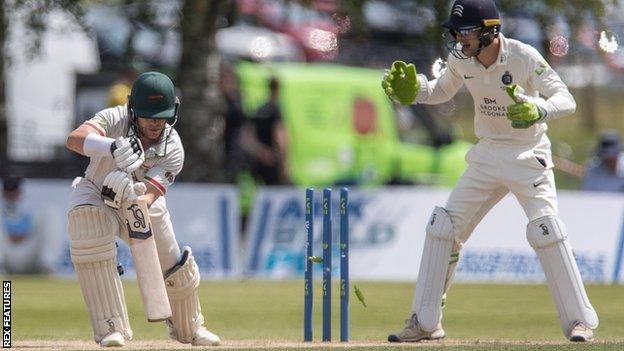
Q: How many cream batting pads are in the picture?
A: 2